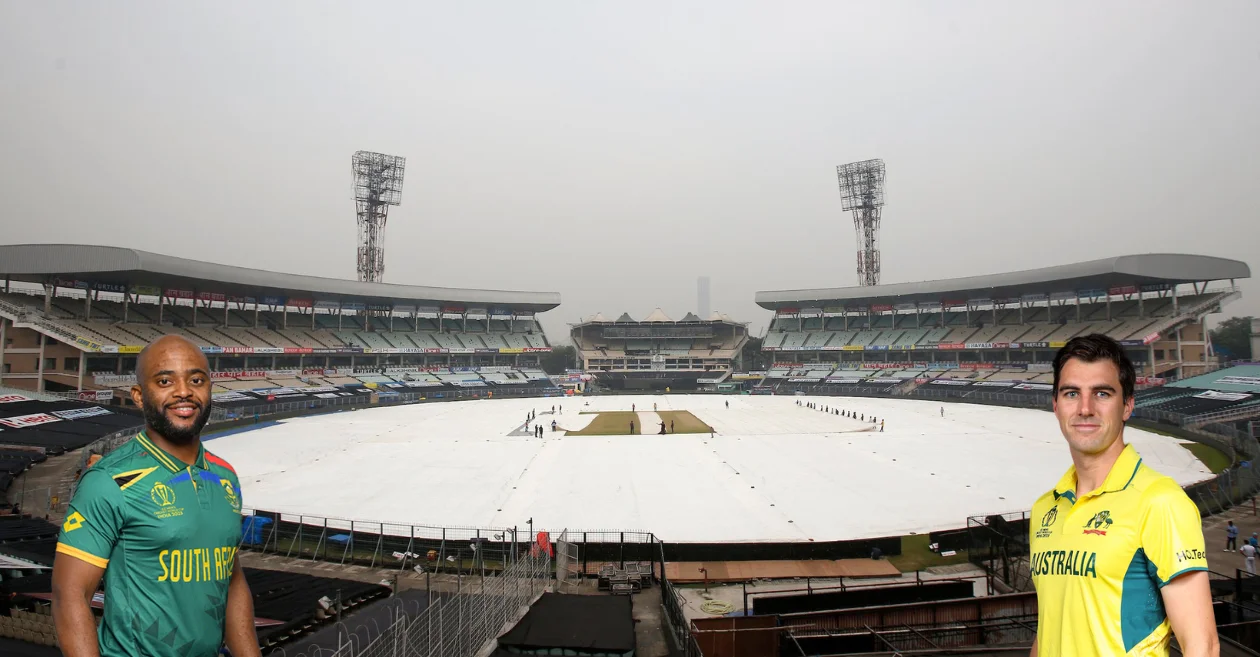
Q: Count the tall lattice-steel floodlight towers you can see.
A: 2